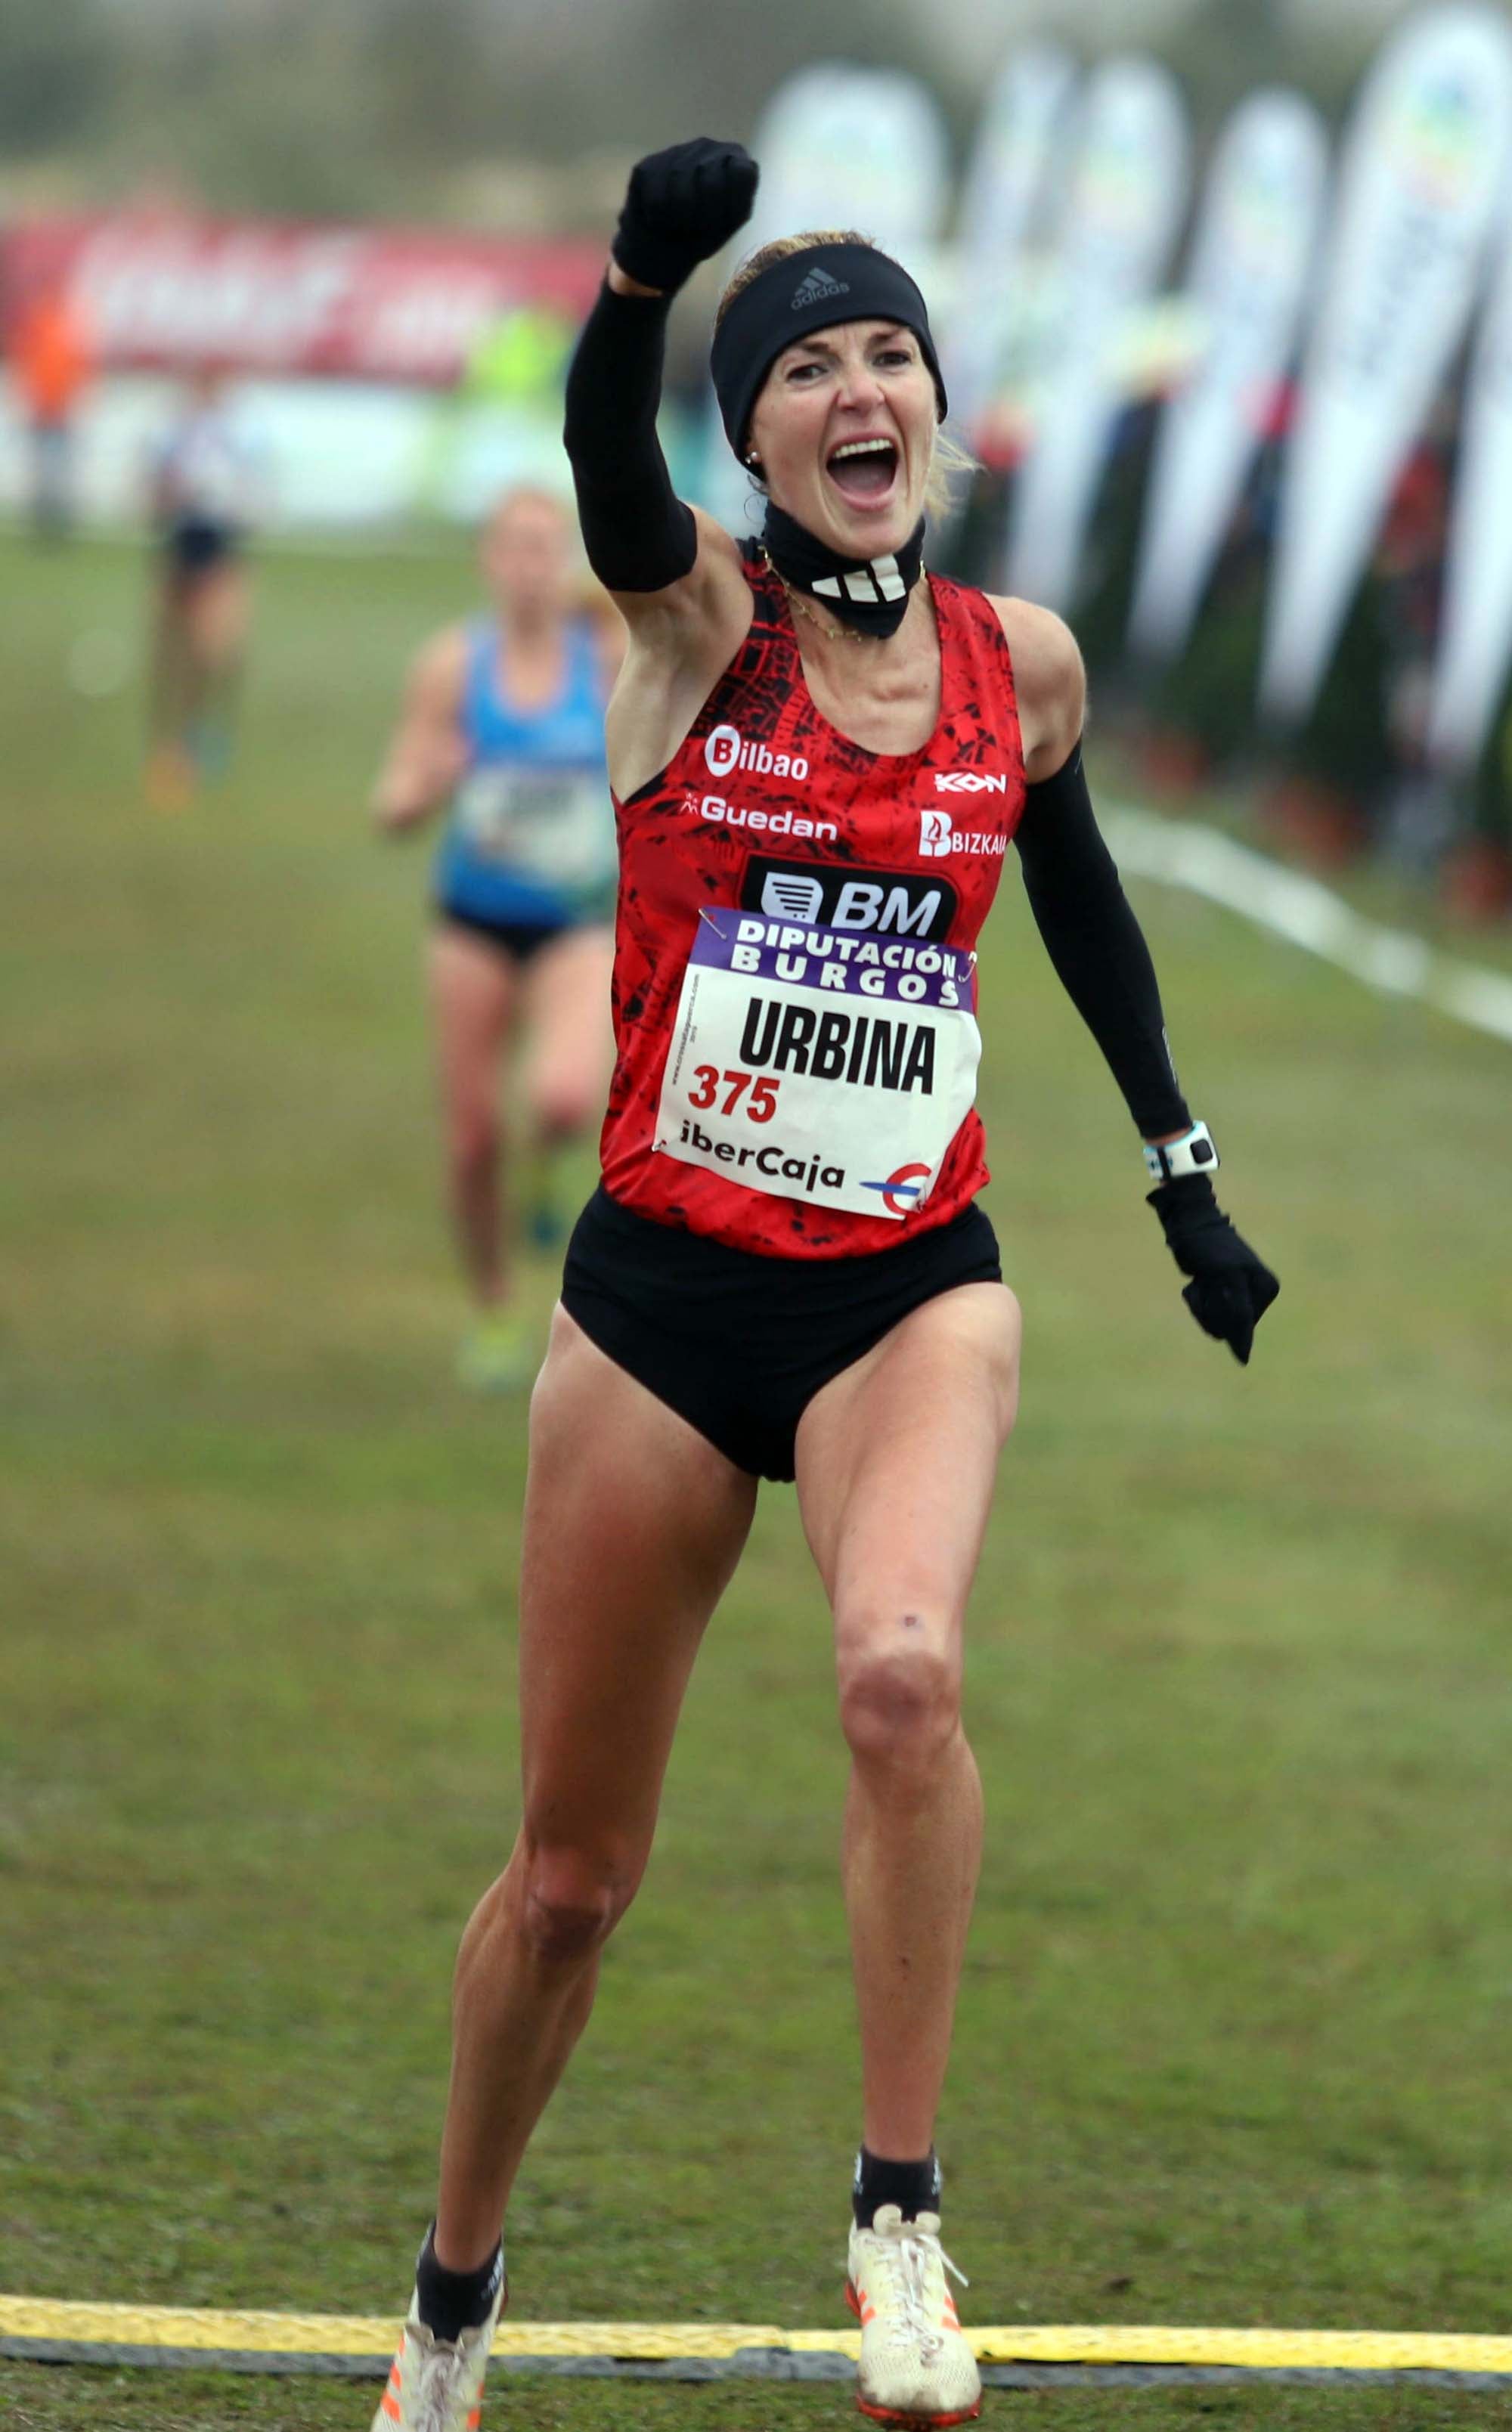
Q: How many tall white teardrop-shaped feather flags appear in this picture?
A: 6